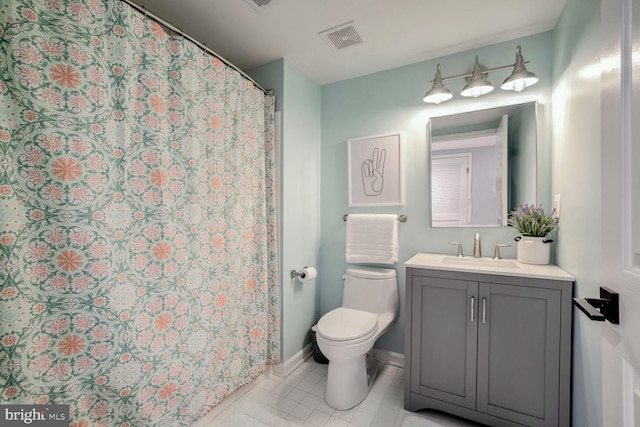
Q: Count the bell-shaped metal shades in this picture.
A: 3